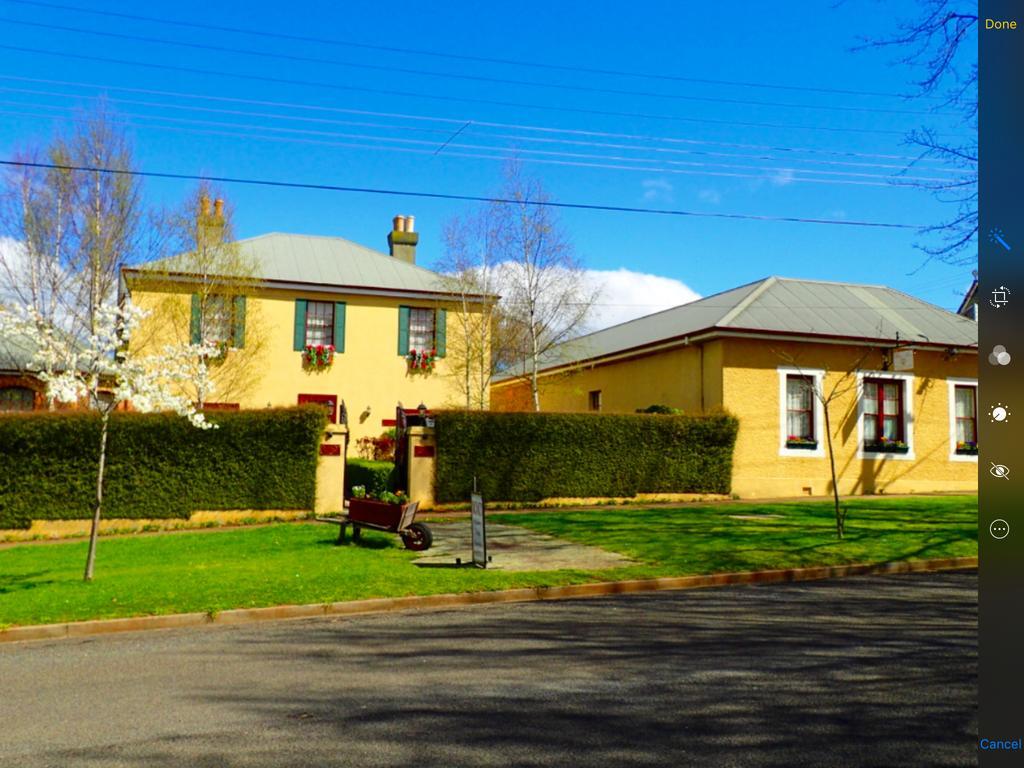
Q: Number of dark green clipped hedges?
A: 2